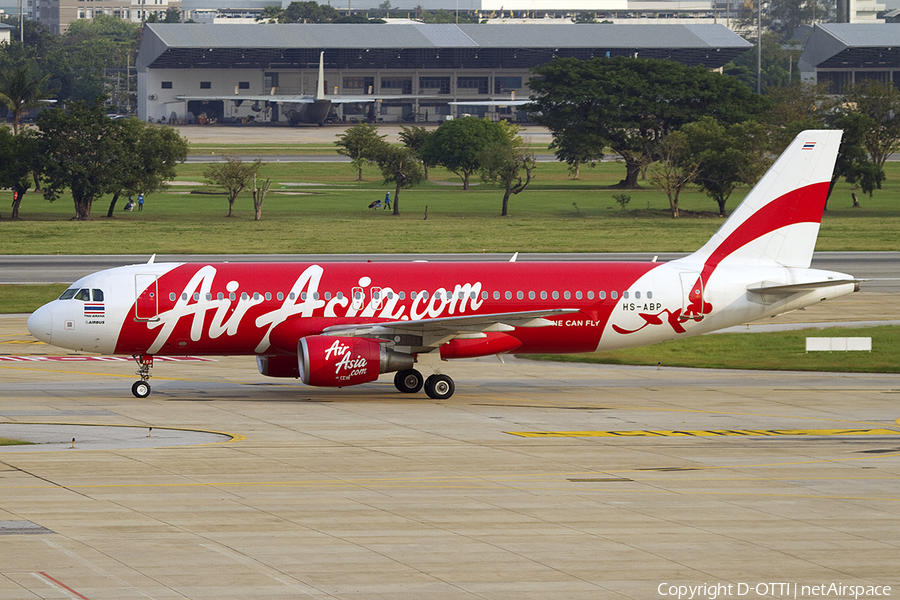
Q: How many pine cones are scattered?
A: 0